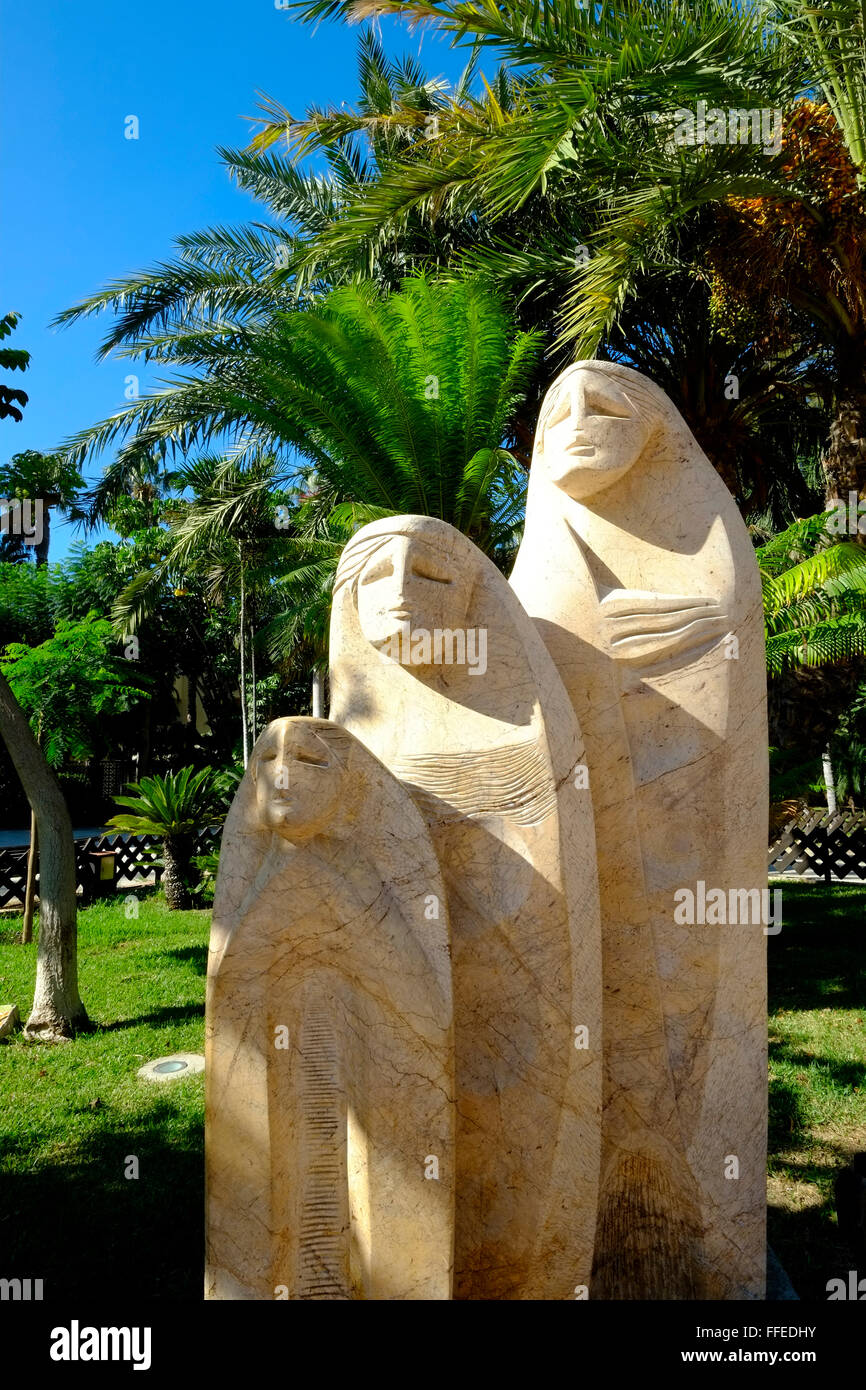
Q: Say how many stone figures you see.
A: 3